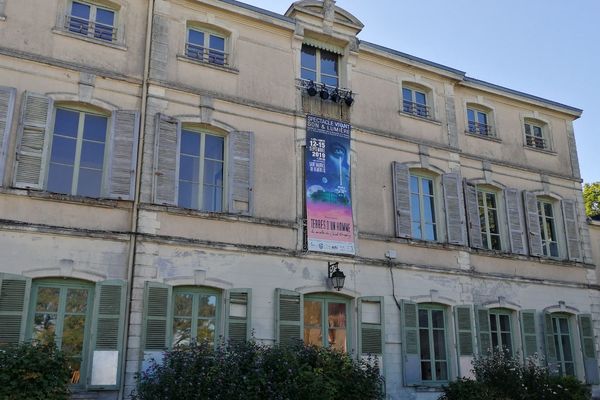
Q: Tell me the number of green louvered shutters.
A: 12